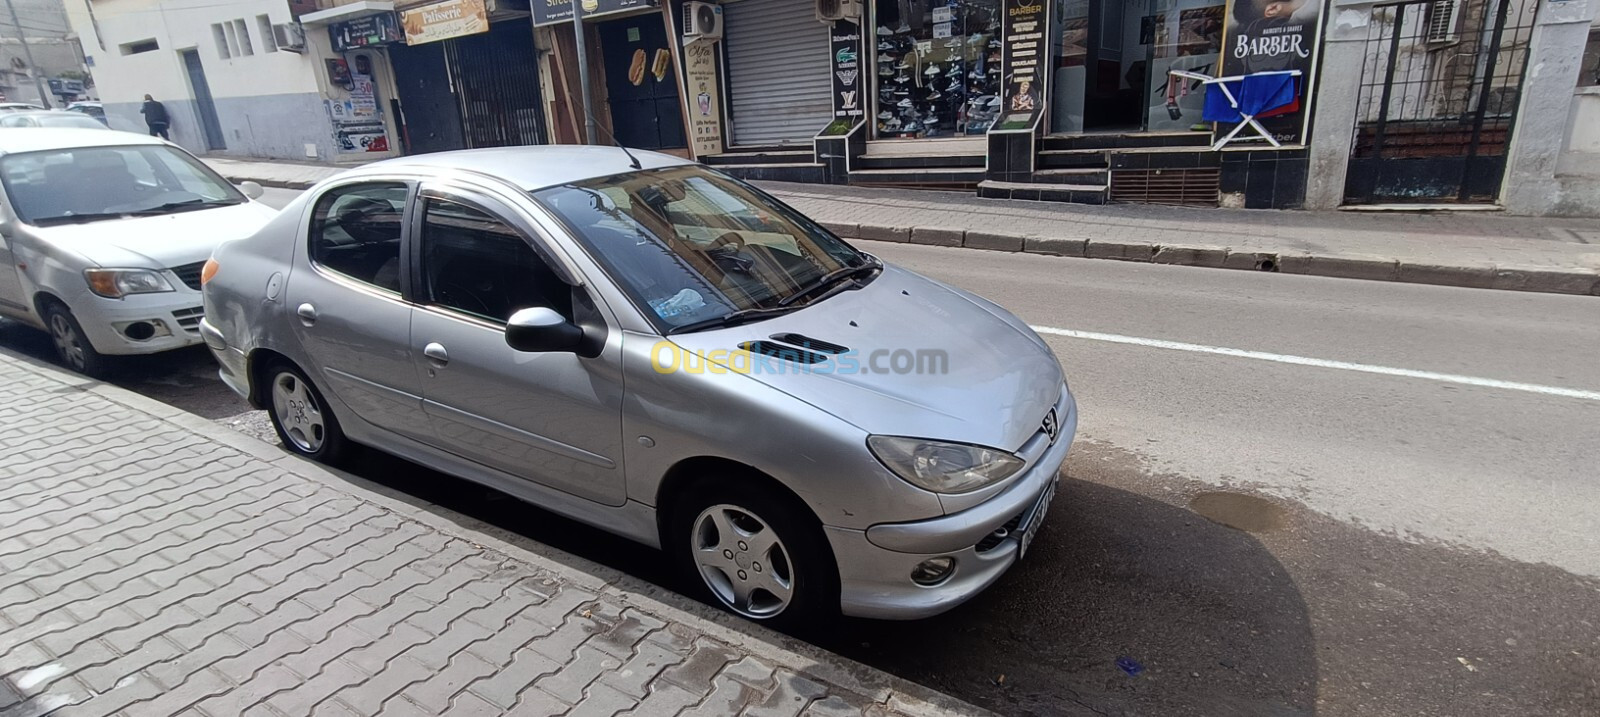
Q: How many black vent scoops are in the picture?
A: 2